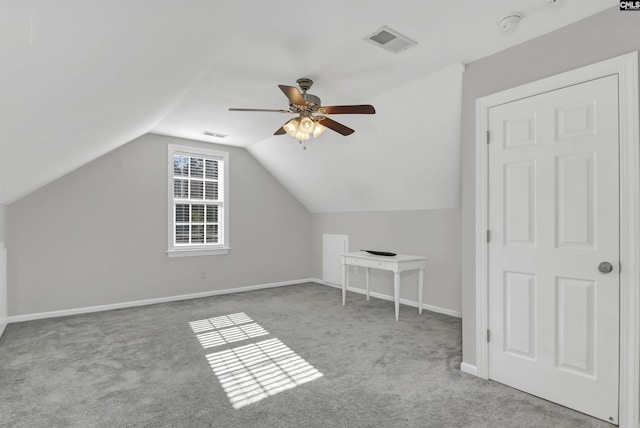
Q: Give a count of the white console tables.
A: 1